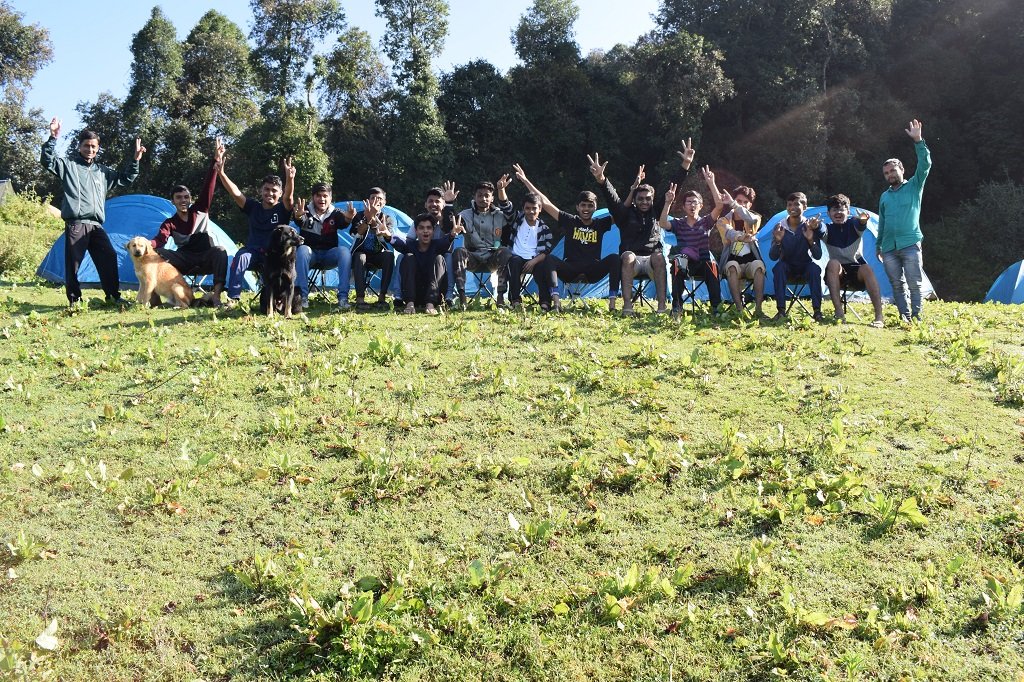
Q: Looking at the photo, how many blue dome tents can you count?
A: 5